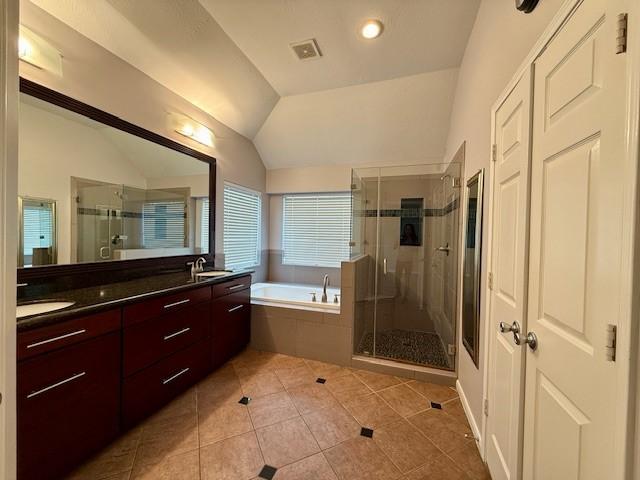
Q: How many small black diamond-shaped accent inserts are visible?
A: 5